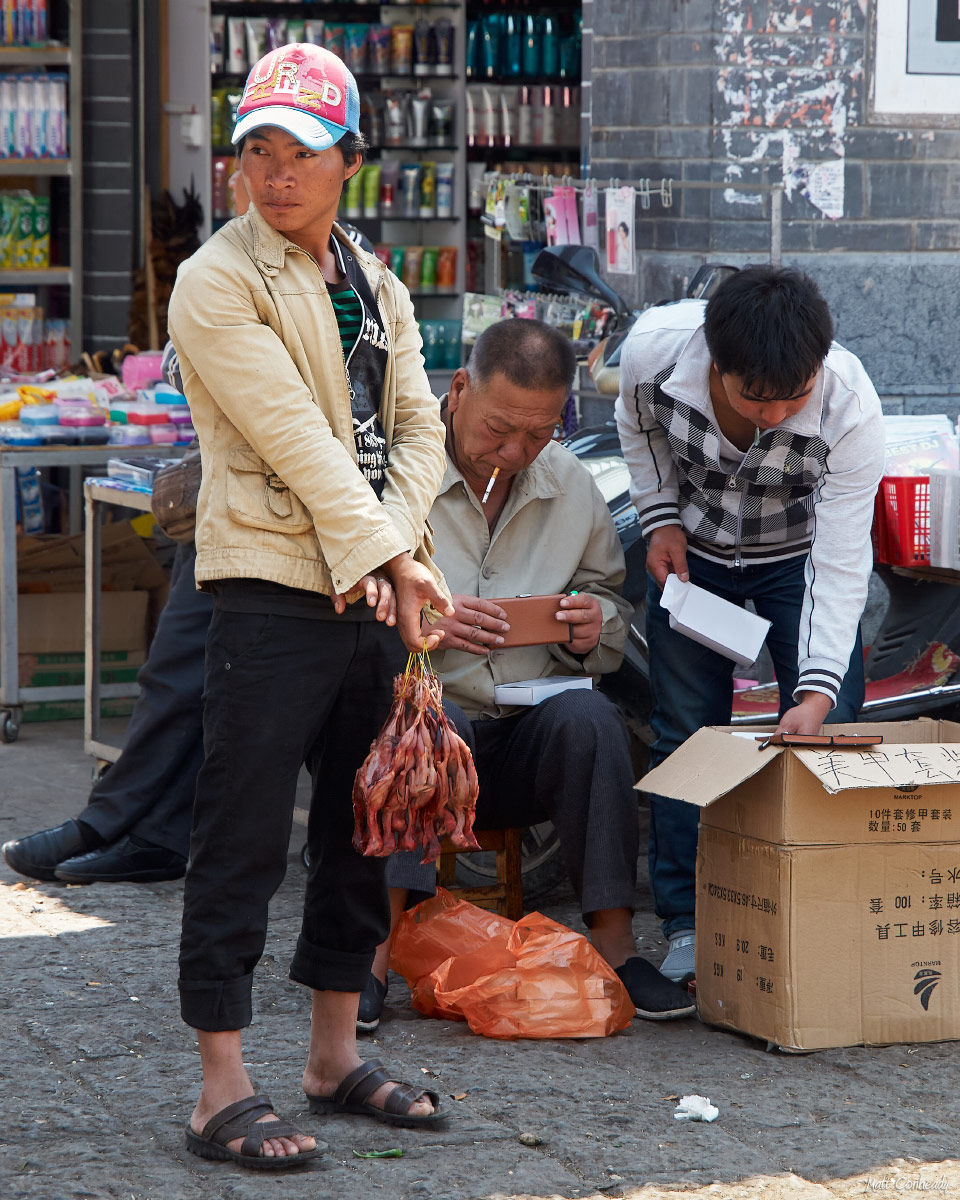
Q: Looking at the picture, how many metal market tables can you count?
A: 2